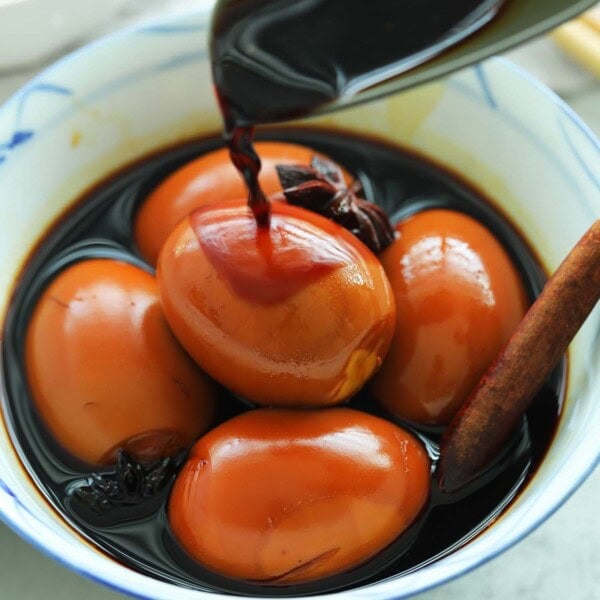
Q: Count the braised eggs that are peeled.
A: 5